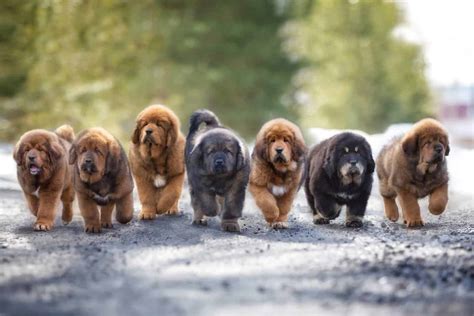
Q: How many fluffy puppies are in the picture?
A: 7